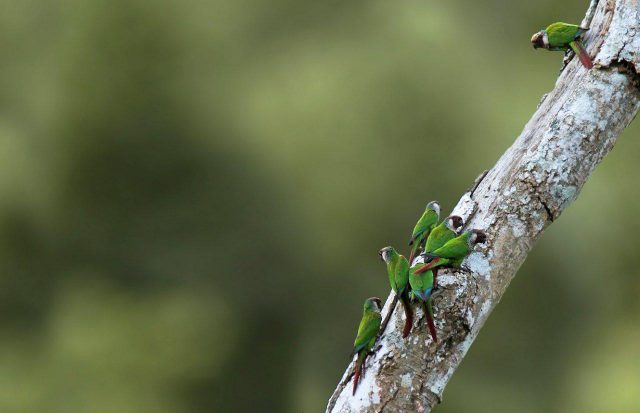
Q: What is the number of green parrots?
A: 7